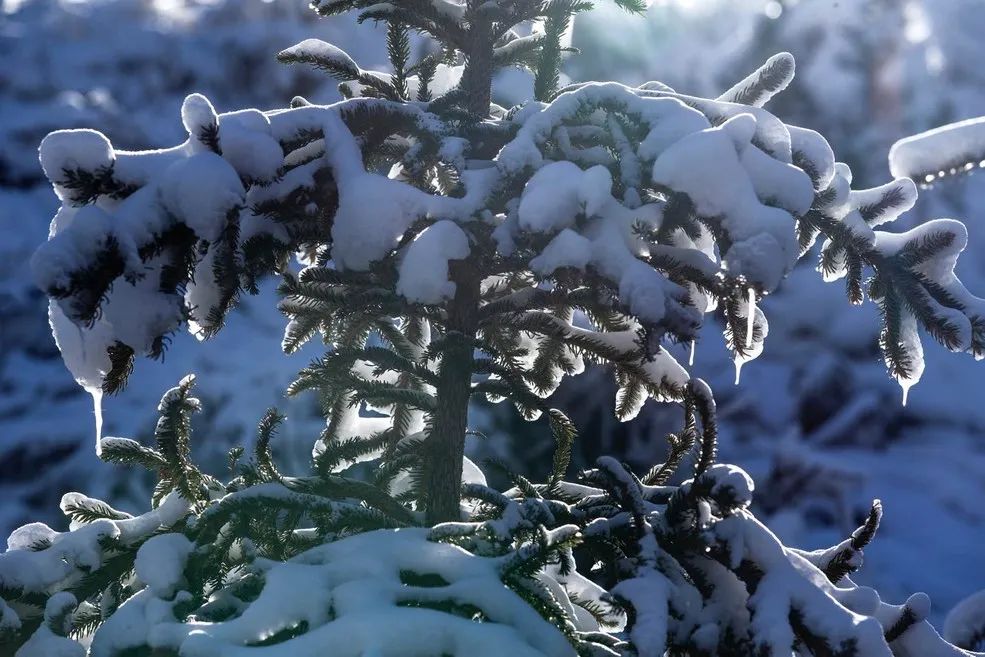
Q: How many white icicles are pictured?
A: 5